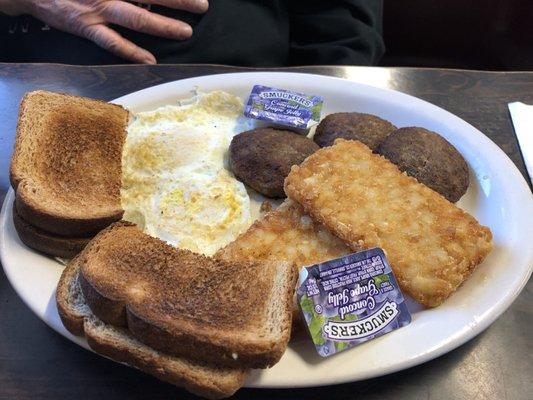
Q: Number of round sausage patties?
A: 3